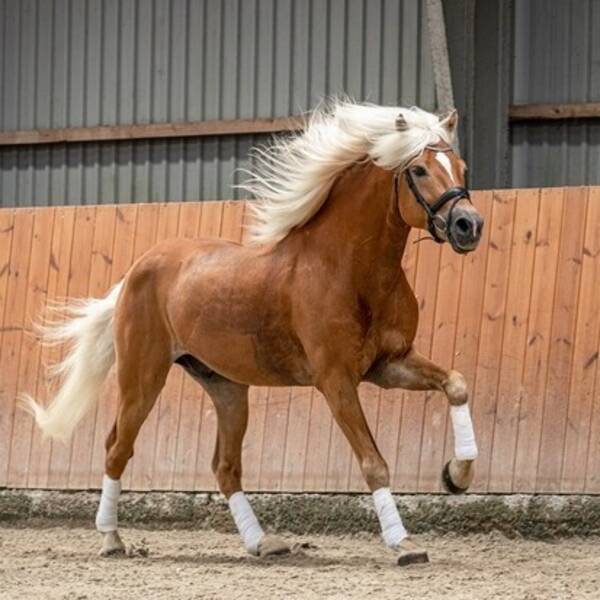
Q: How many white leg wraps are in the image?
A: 4